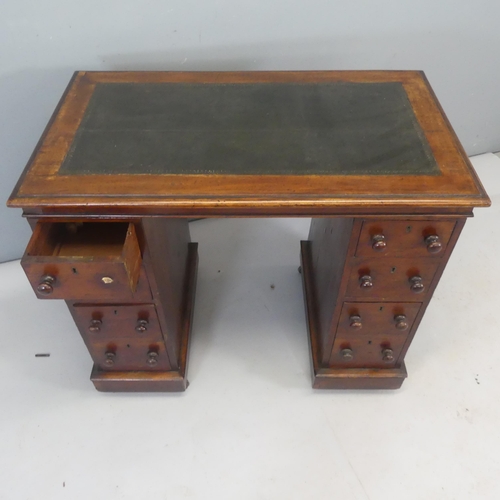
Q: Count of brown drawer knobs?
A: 13